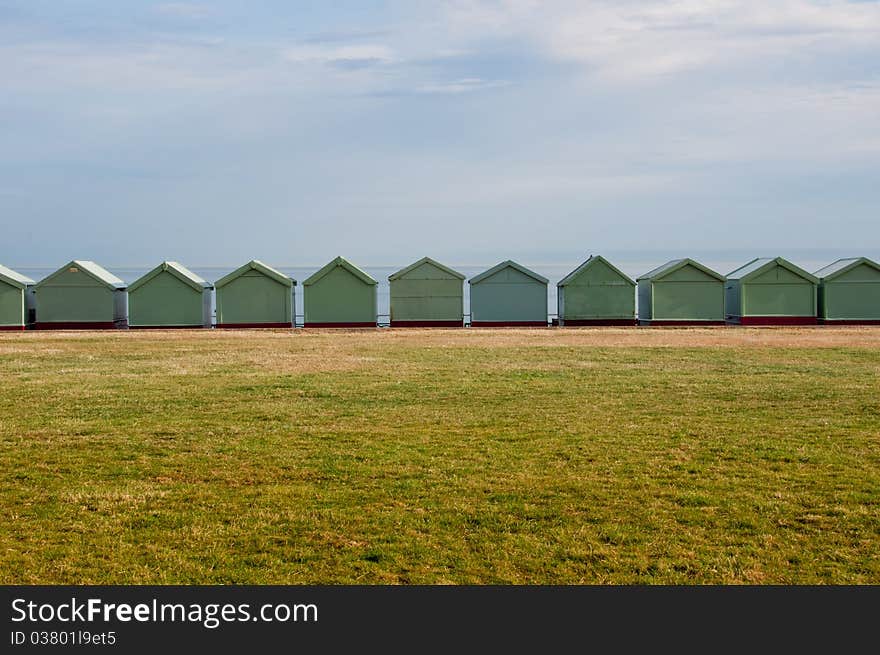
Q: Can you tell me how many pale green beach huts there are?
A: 11